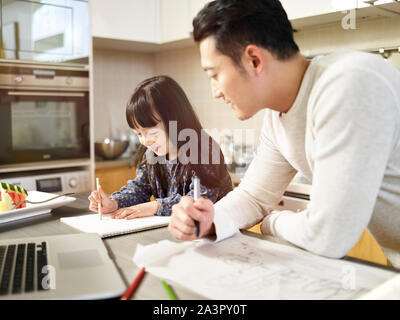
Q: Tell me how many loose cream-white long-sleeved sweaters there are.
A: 1